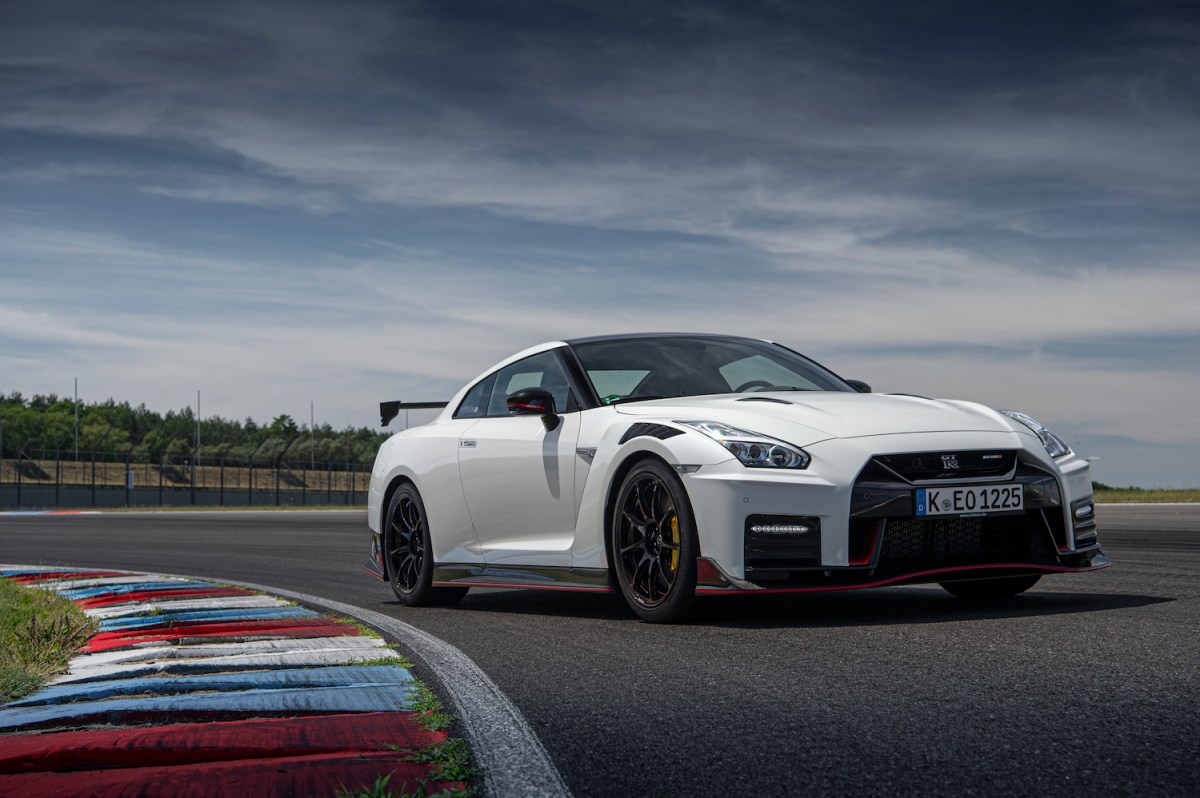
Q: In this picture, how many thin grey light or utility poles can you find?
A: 3